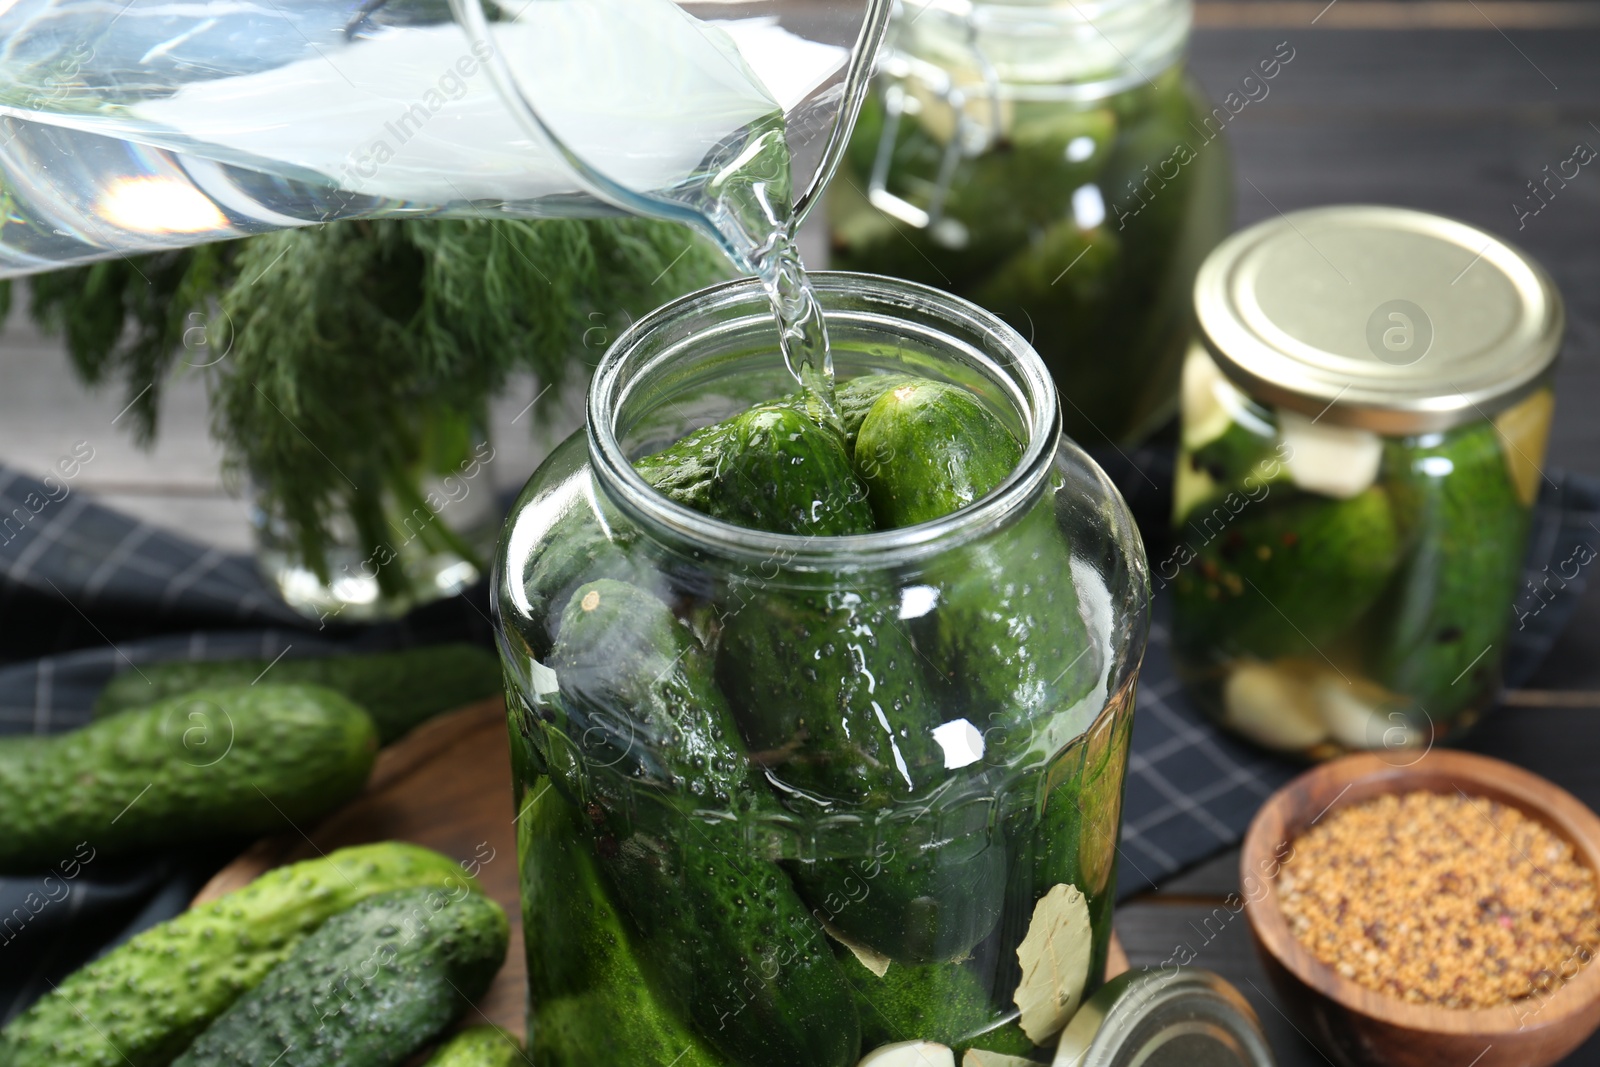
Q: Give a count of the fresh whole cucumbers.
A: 5